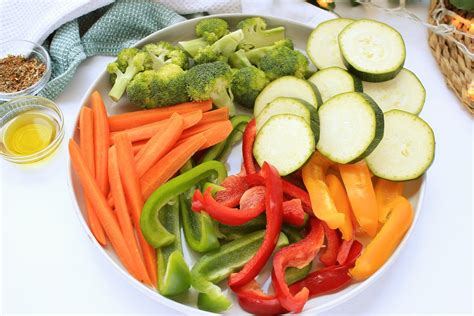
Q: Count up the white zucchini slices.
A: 9